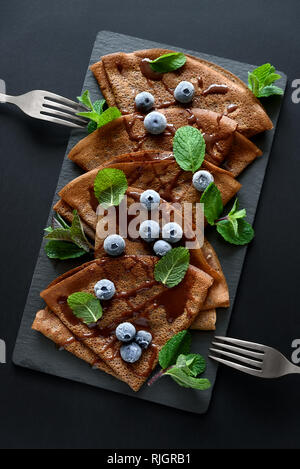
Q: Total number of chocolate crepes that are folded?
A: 5